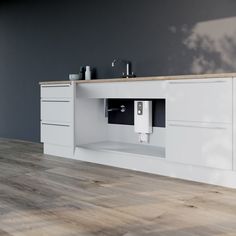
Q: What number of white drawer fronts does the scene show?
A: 5